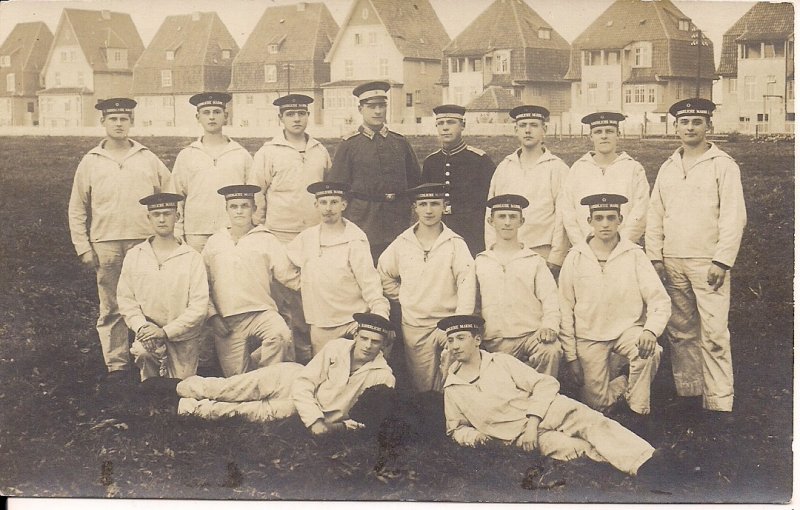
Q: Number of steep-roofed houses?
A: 8